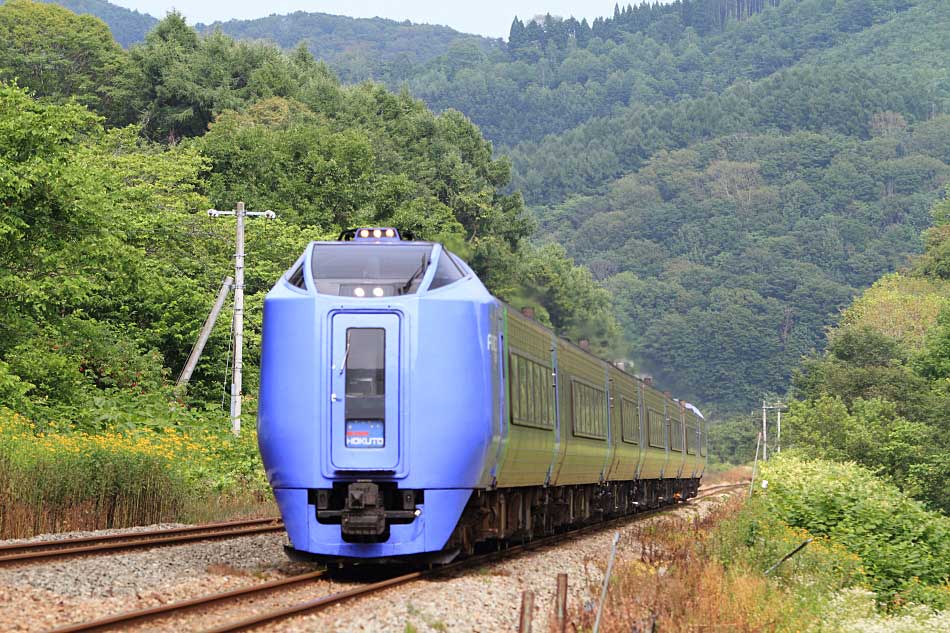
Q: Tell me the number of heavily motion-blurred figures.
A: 0